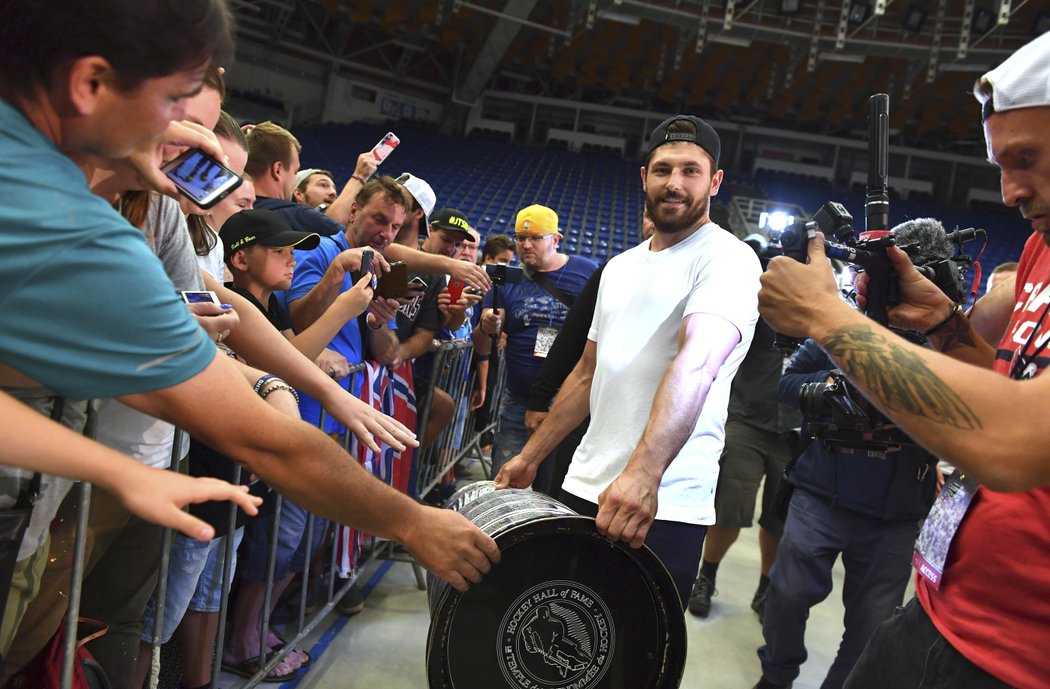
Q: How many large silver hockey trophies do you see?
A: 1